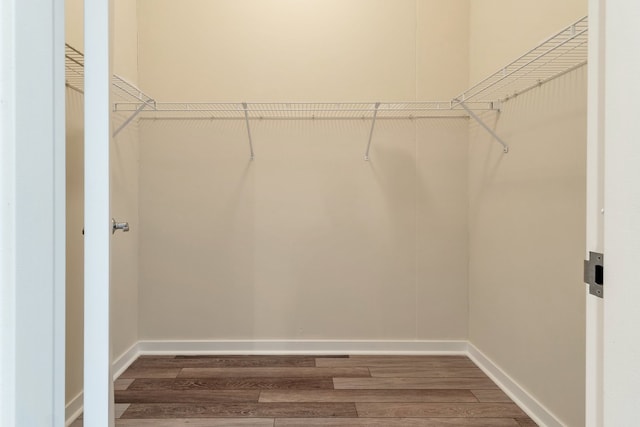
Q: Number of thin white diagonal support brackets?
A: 4